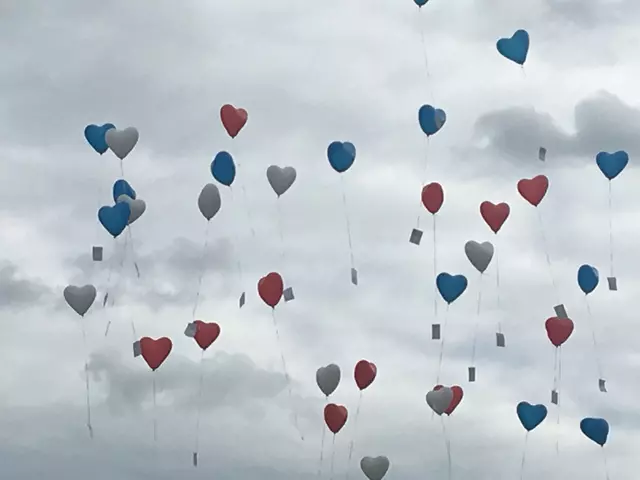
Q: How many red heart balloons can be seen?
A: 11